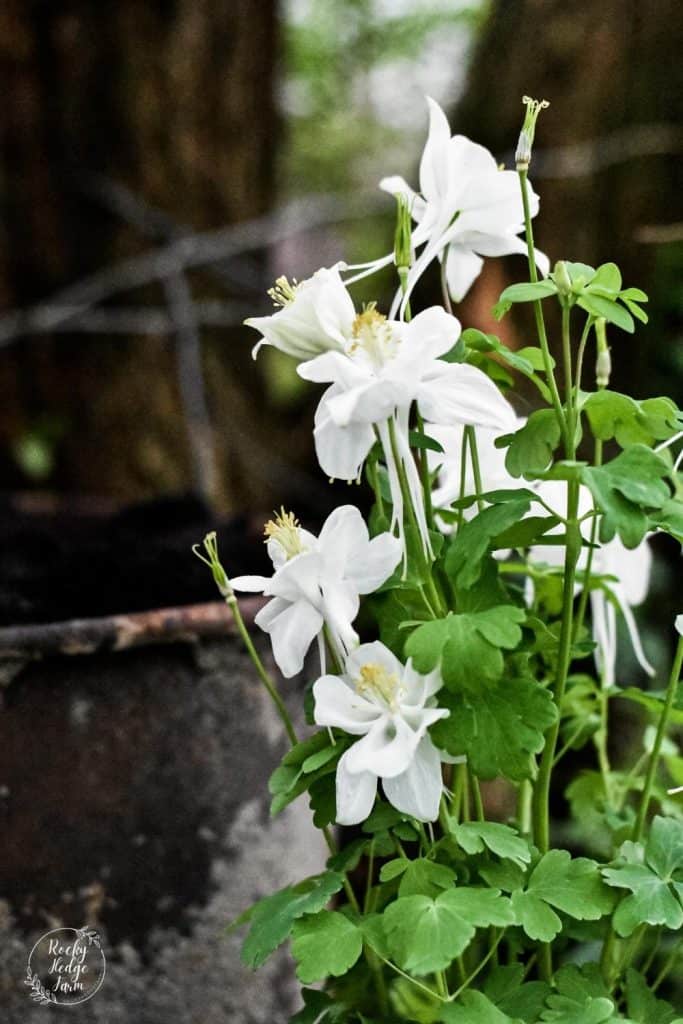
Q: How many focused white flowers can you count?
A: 5